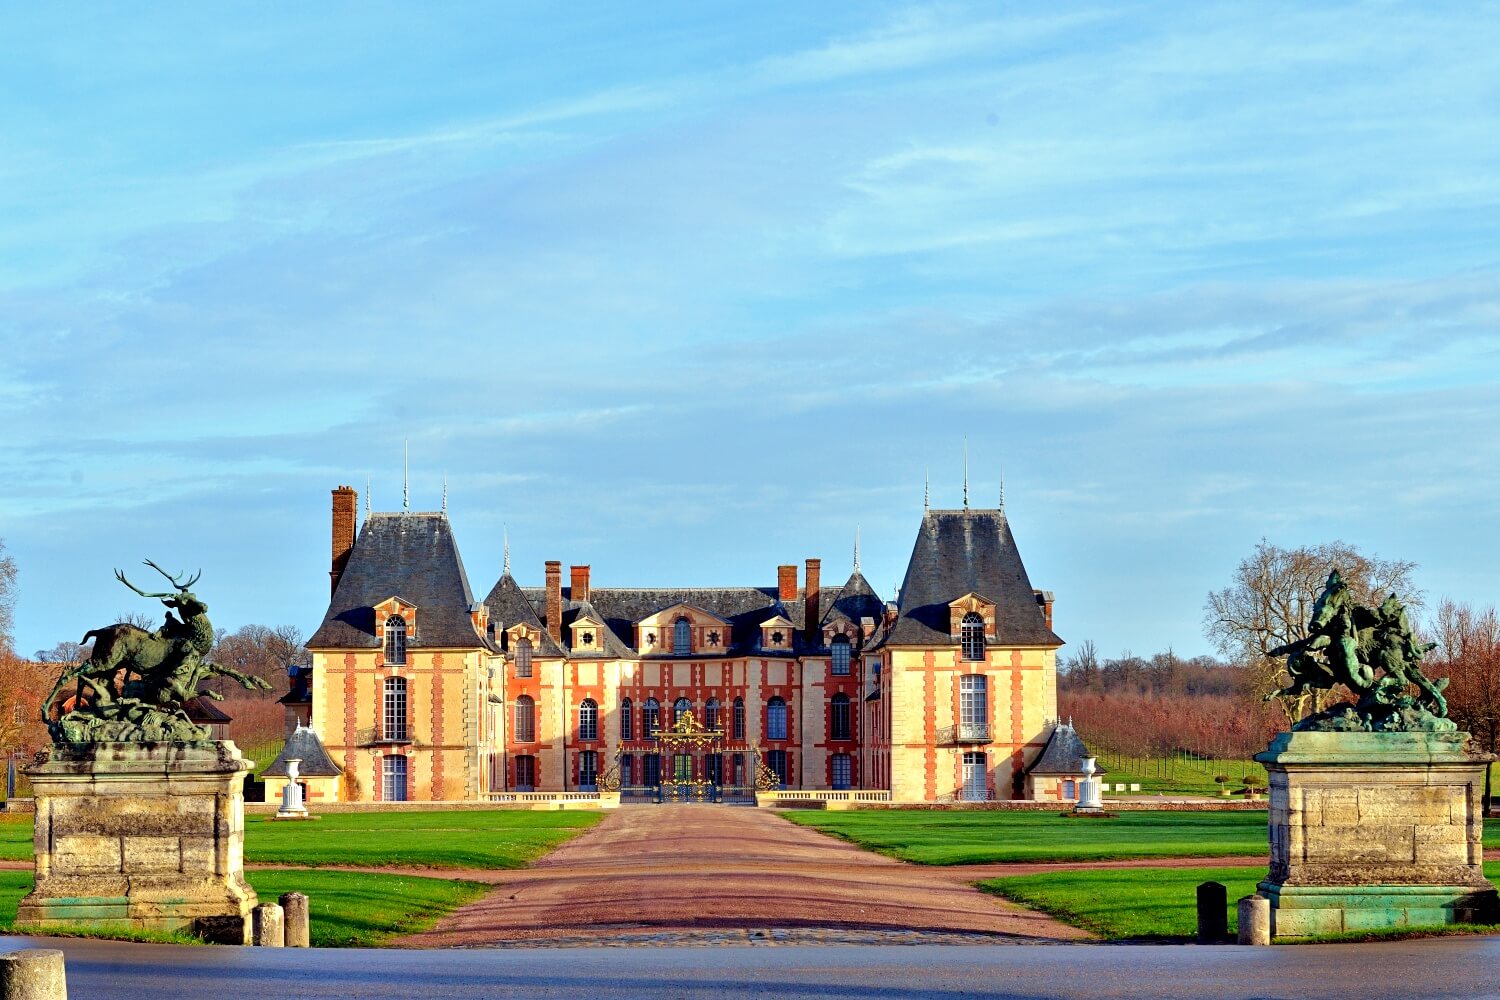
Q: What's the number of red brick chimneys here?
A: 5